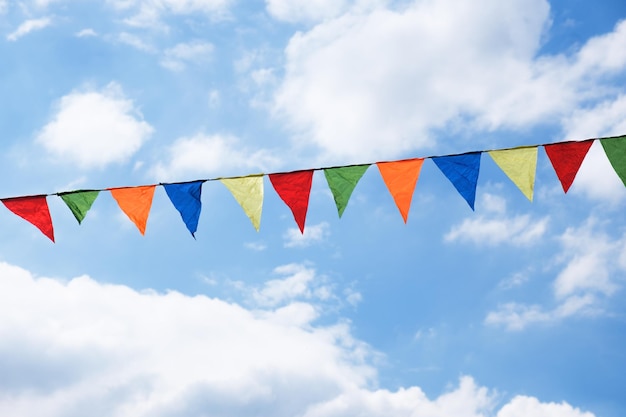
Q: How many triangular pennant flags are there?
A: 12